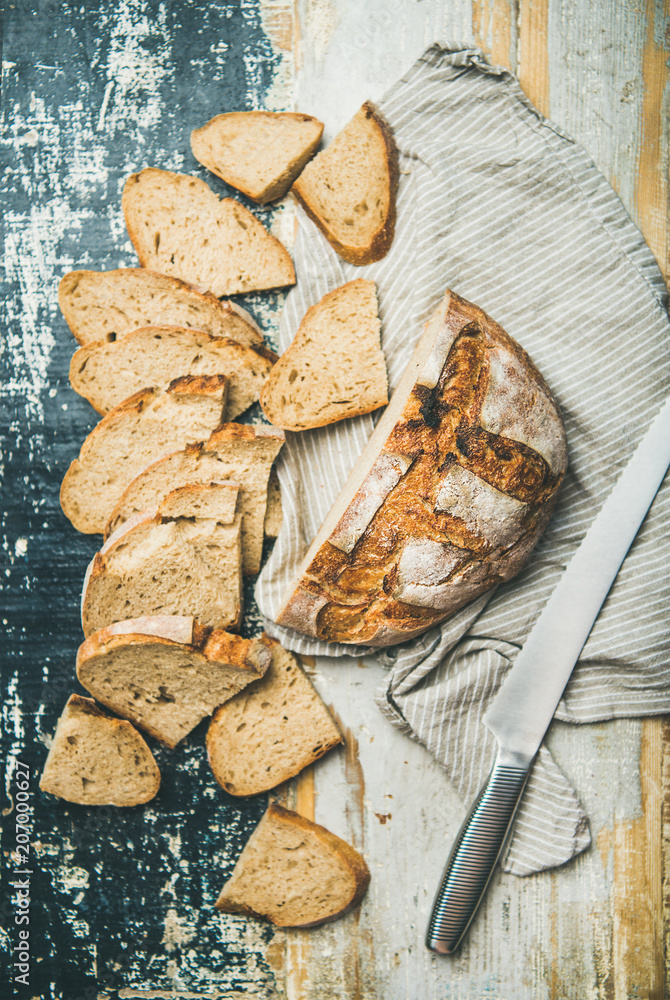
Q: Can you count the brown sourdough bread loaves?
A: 1